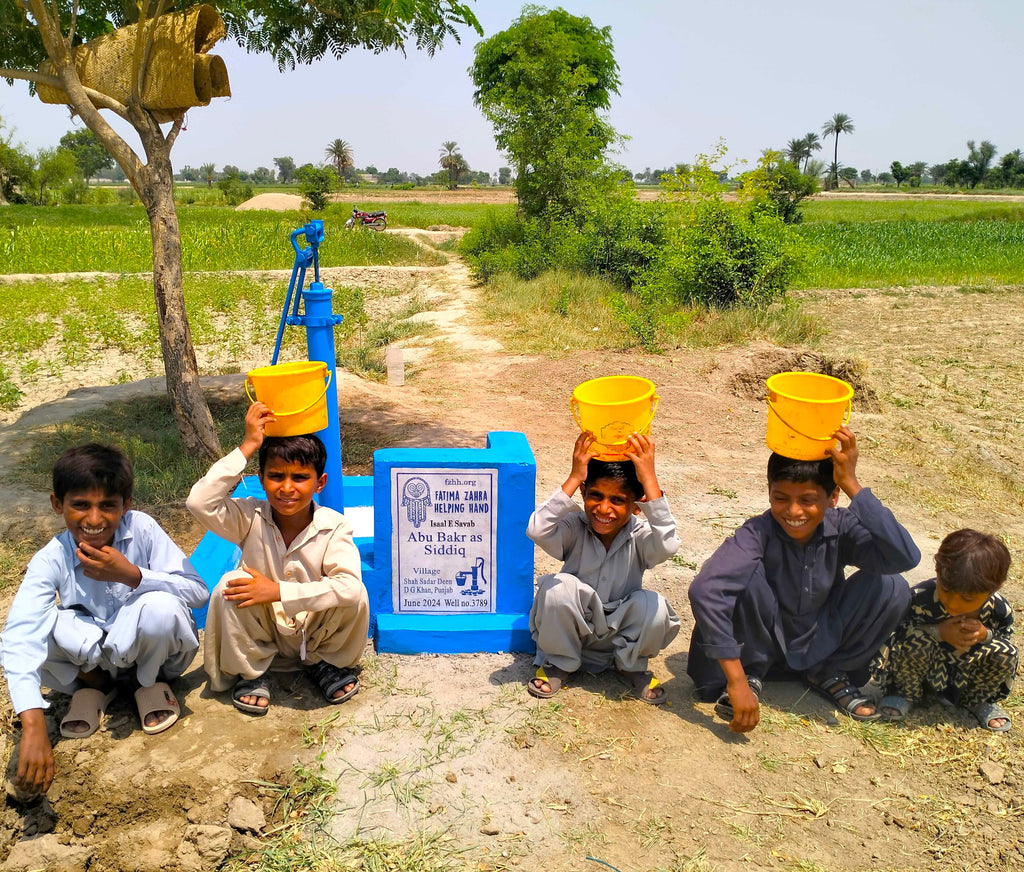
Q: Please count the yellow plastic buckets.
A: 3